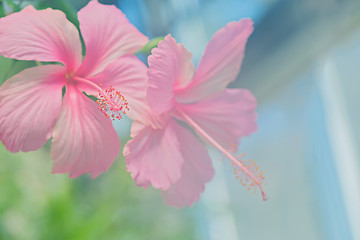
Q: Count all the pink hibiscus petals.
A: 10